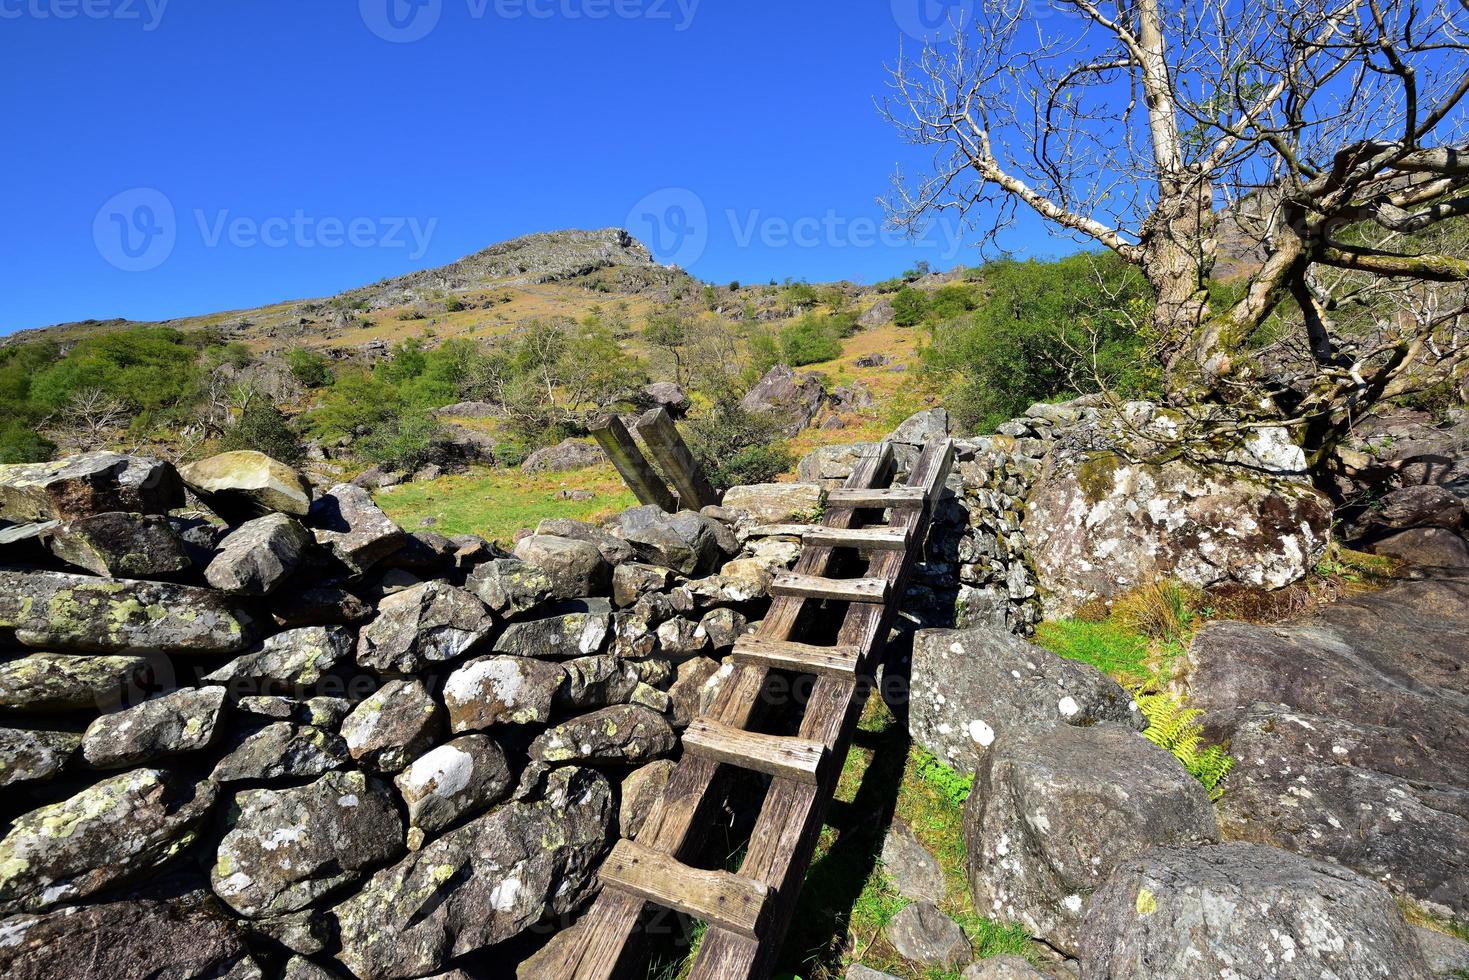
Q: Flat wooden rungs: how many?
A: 6